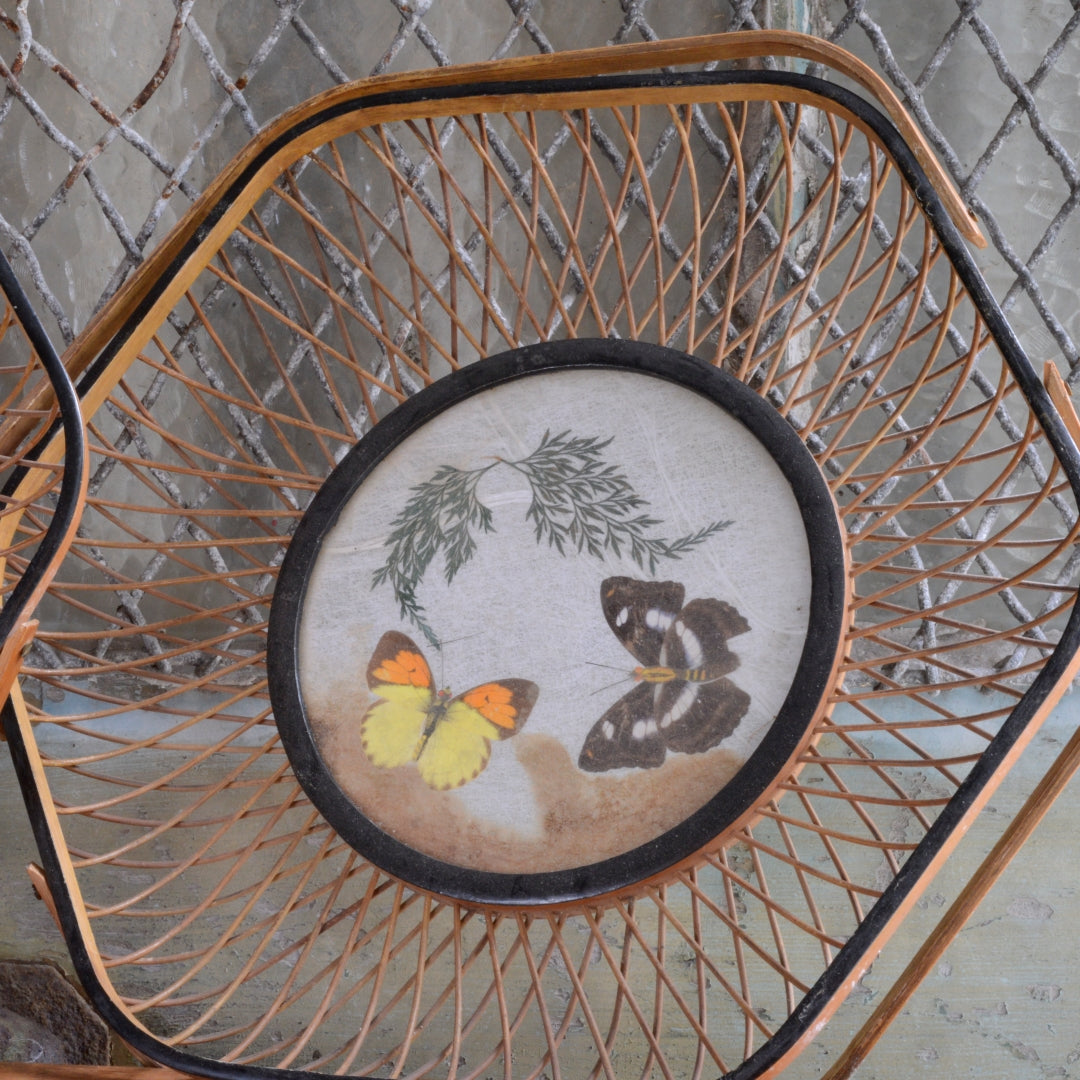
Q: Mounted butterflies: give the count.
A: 2